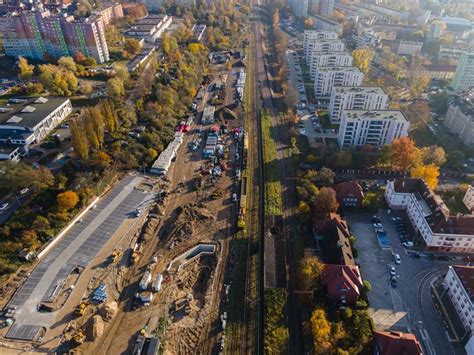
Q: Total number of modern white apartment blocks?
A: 6